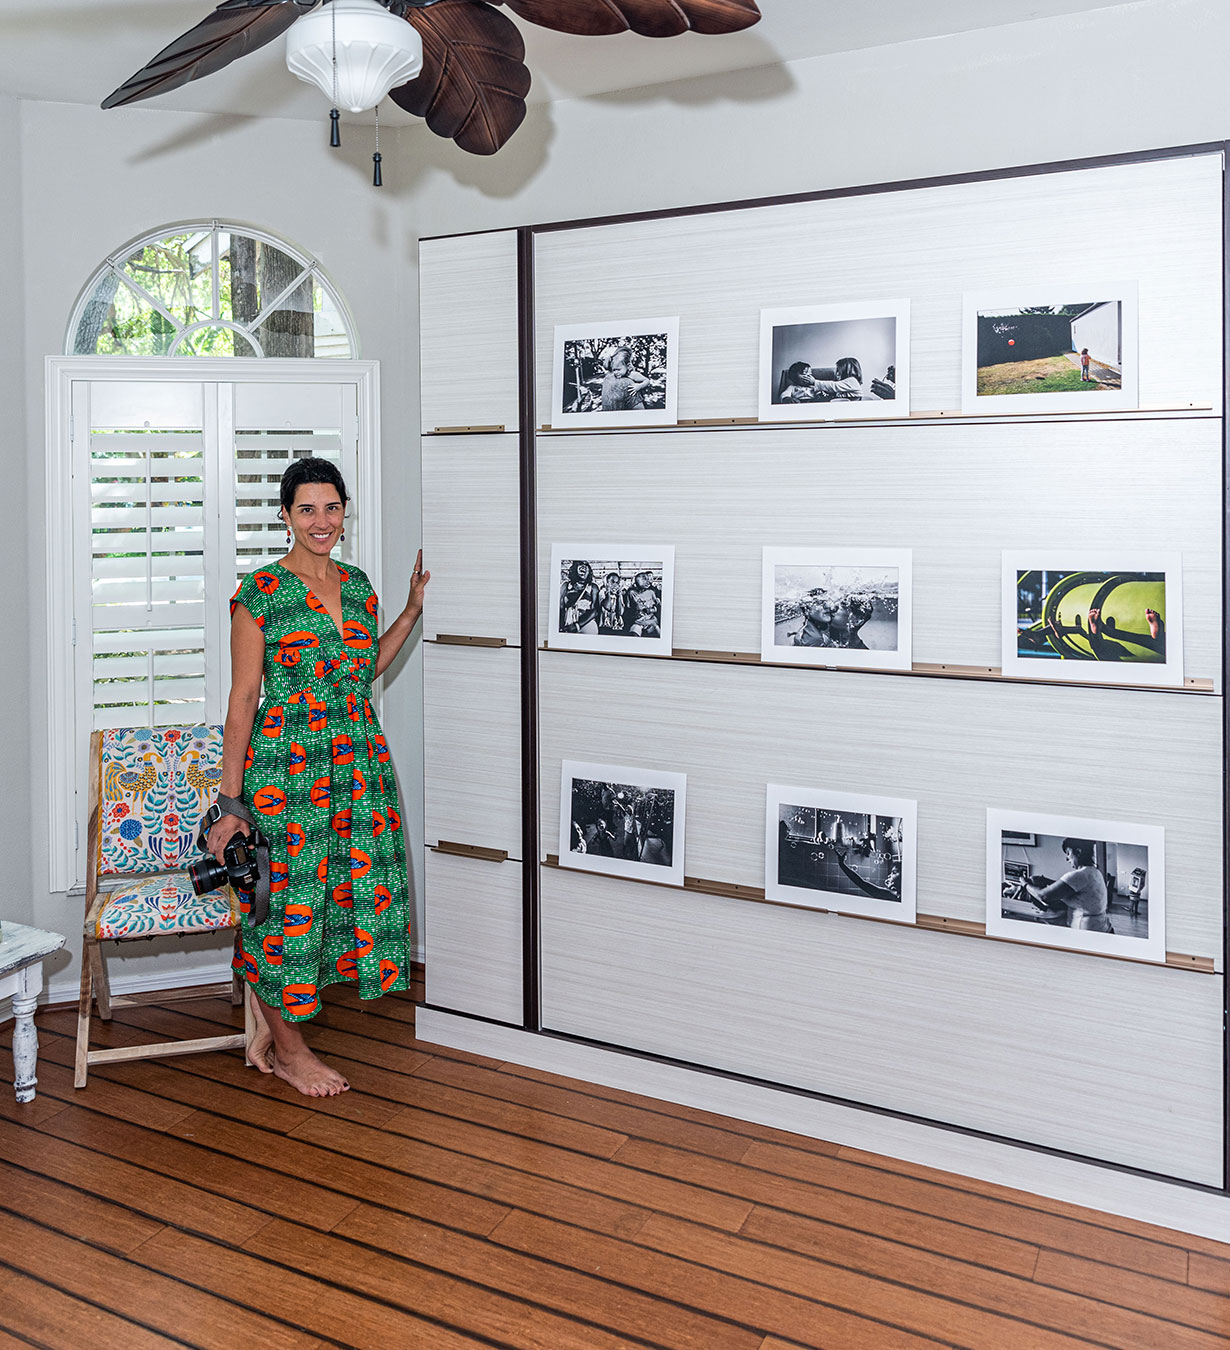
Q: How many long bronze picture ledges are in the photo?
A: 3